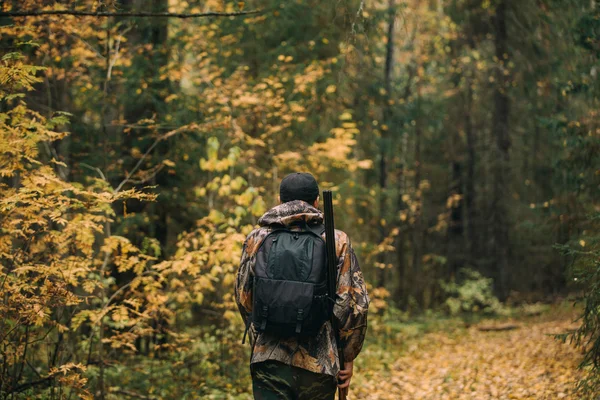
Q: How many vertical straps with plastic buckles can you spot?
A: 2